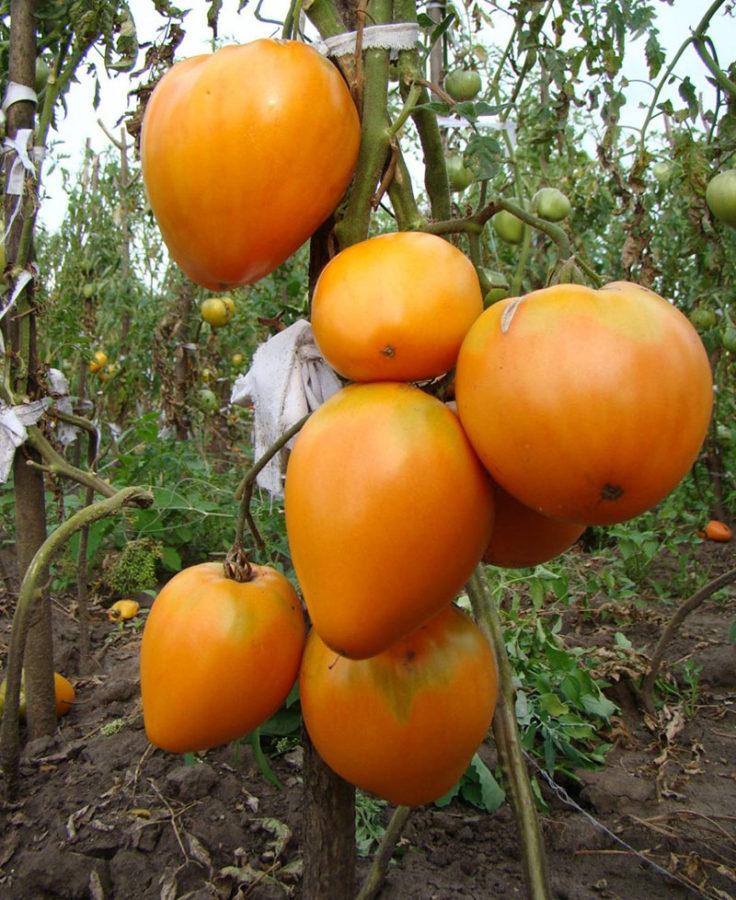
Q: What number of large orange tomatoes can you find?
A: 7